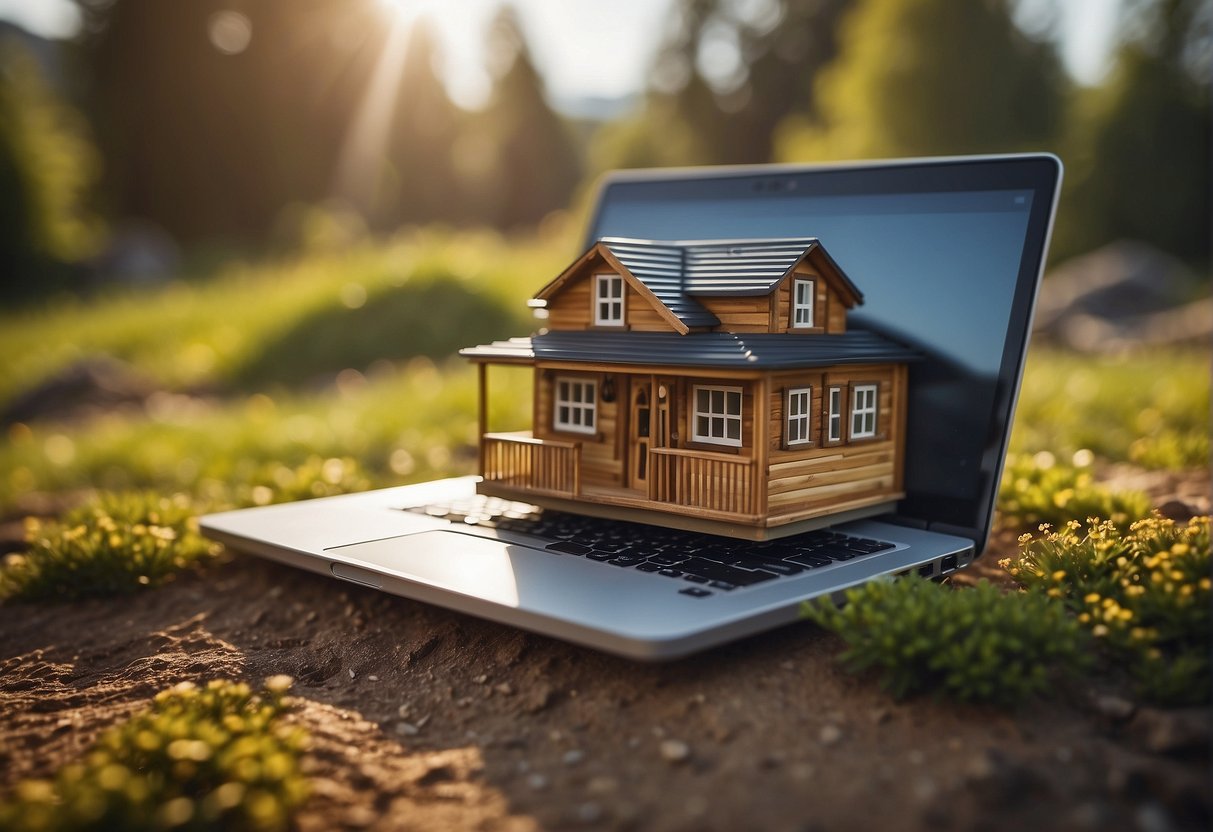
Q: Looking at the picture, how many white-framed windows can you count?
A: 7